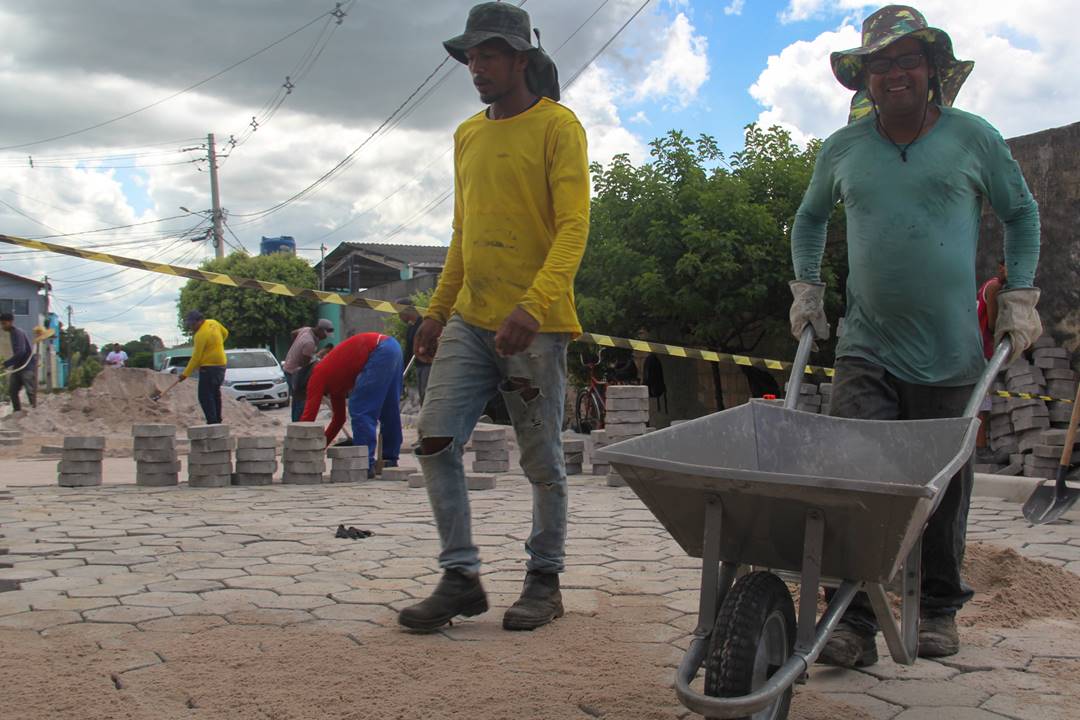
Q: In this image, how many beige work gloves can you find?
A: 2